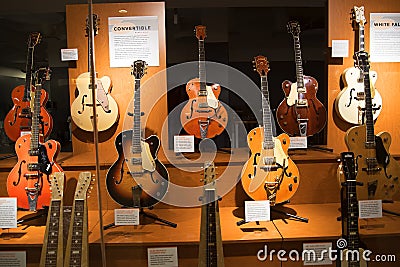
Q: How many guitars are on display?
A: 13